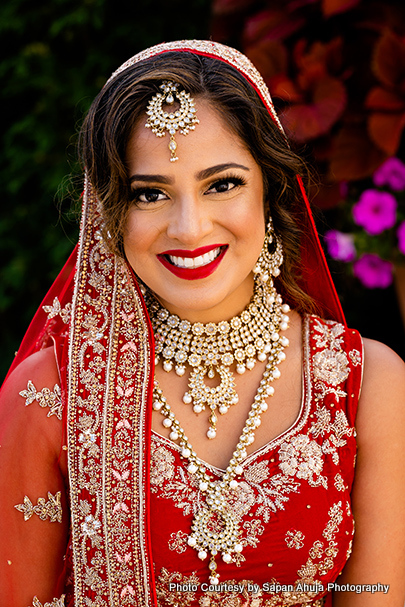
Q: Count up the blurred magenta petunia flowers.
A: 5